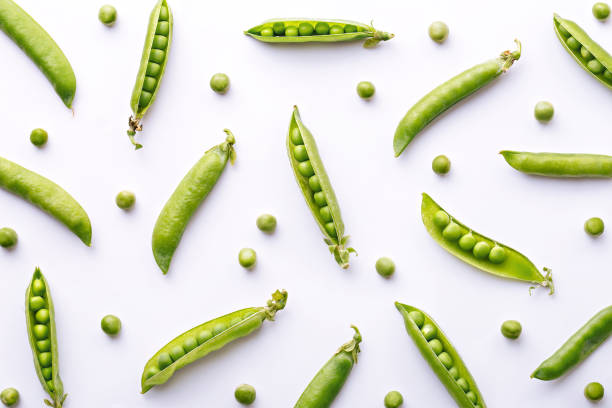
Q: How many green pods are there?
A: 15